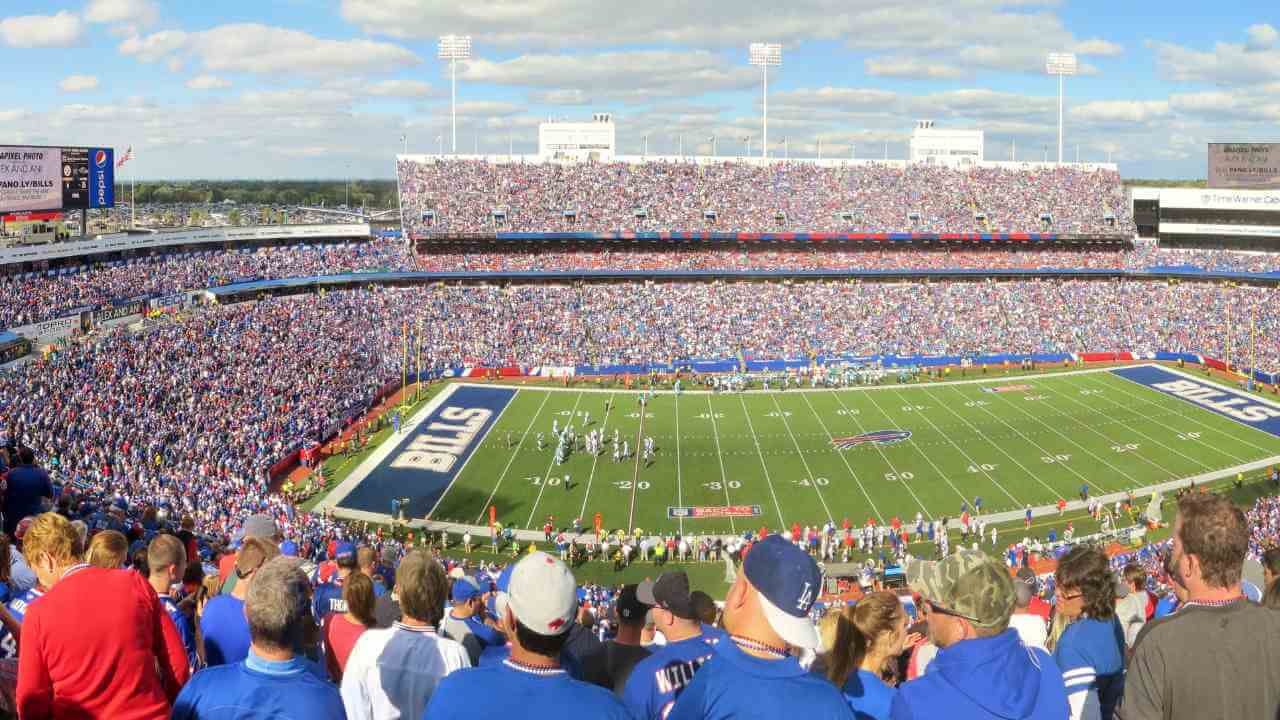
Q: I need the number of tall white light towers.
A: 3